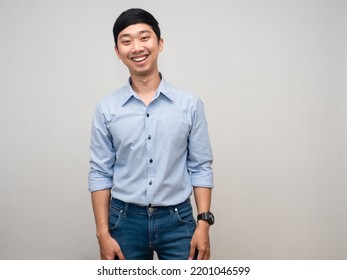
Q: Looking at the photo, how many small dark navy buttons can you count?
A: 4